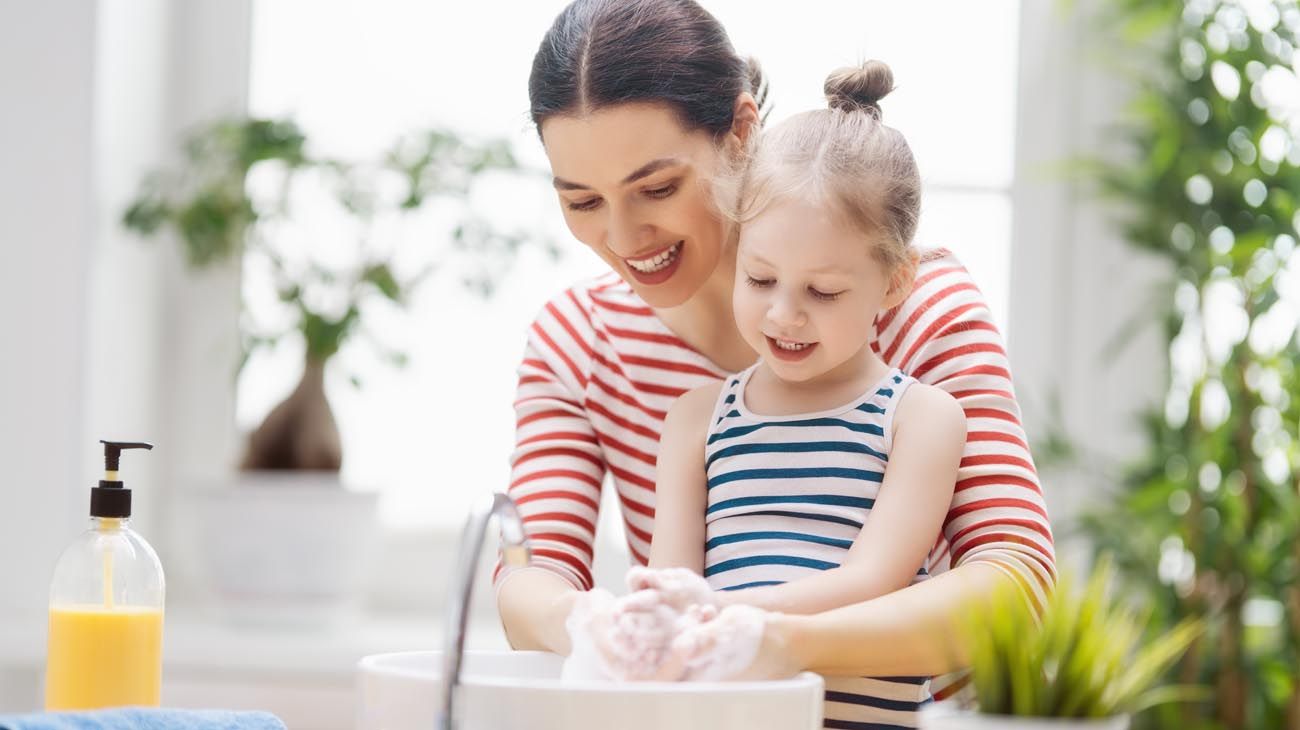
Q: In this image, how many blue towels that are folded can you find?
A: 1